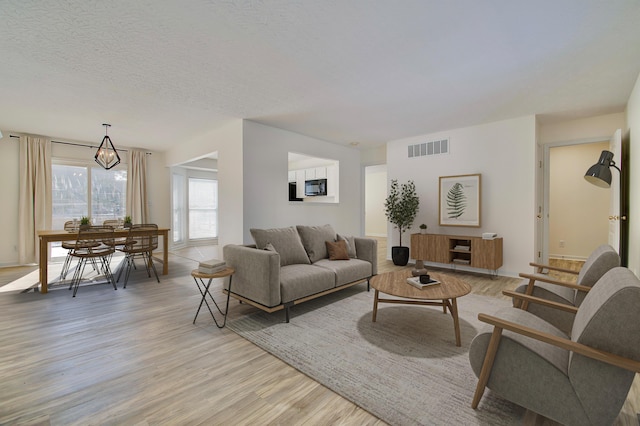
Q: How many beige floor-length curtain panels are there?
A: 2